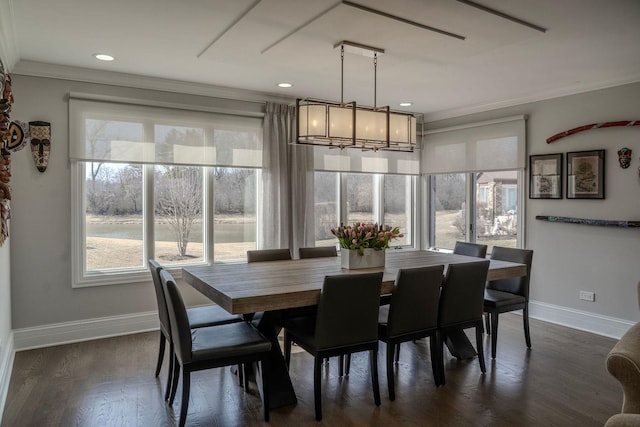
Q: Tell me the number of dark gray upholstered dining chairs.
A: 9